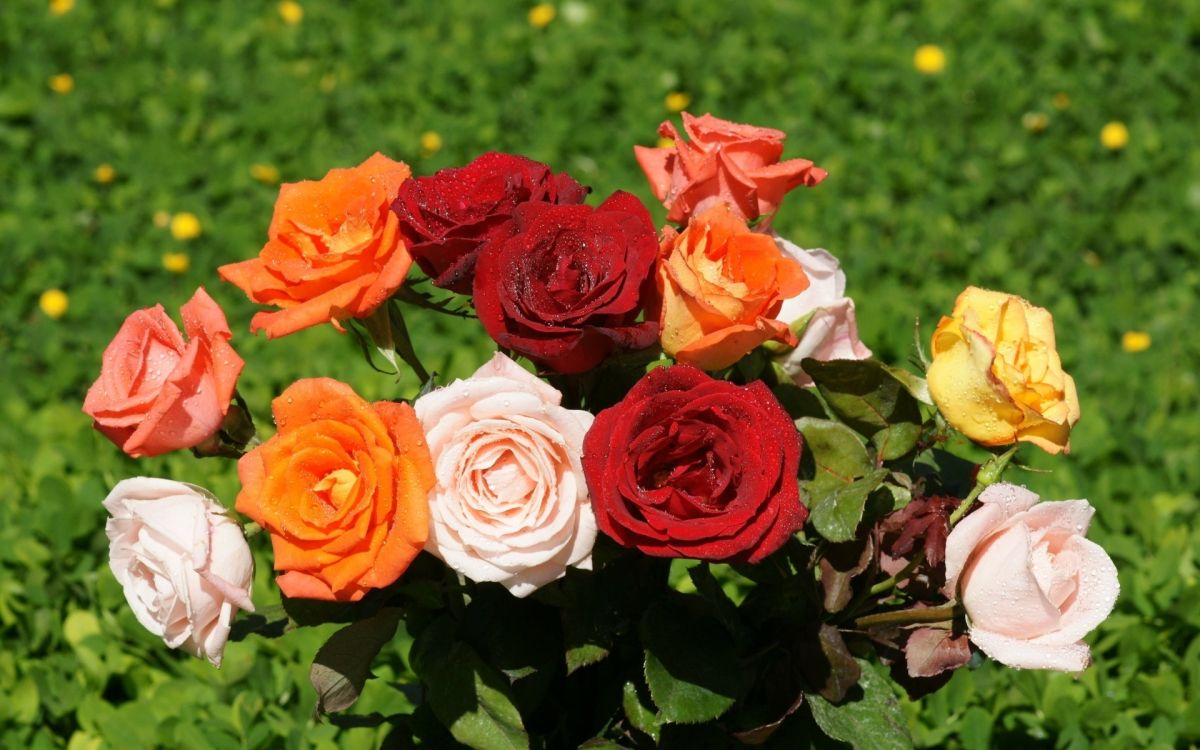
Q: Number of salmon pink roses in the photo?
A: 2